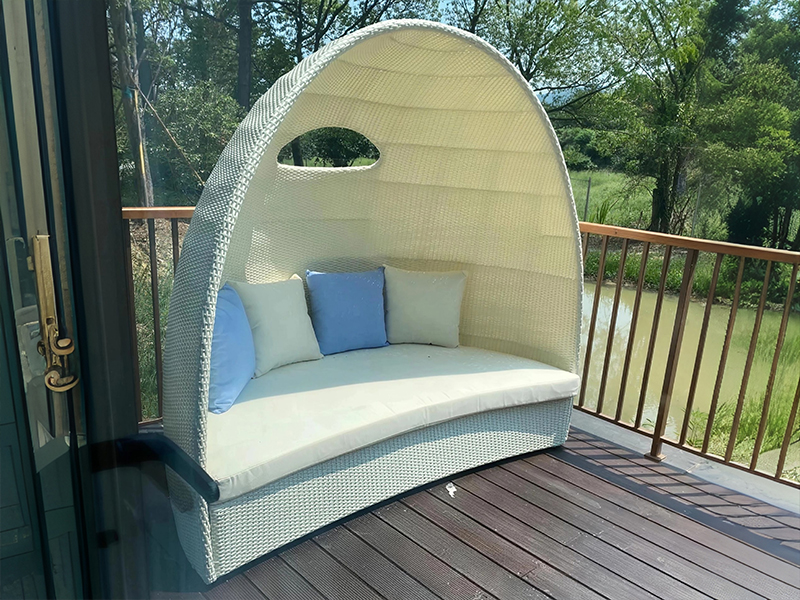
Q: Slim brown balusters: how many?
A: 13